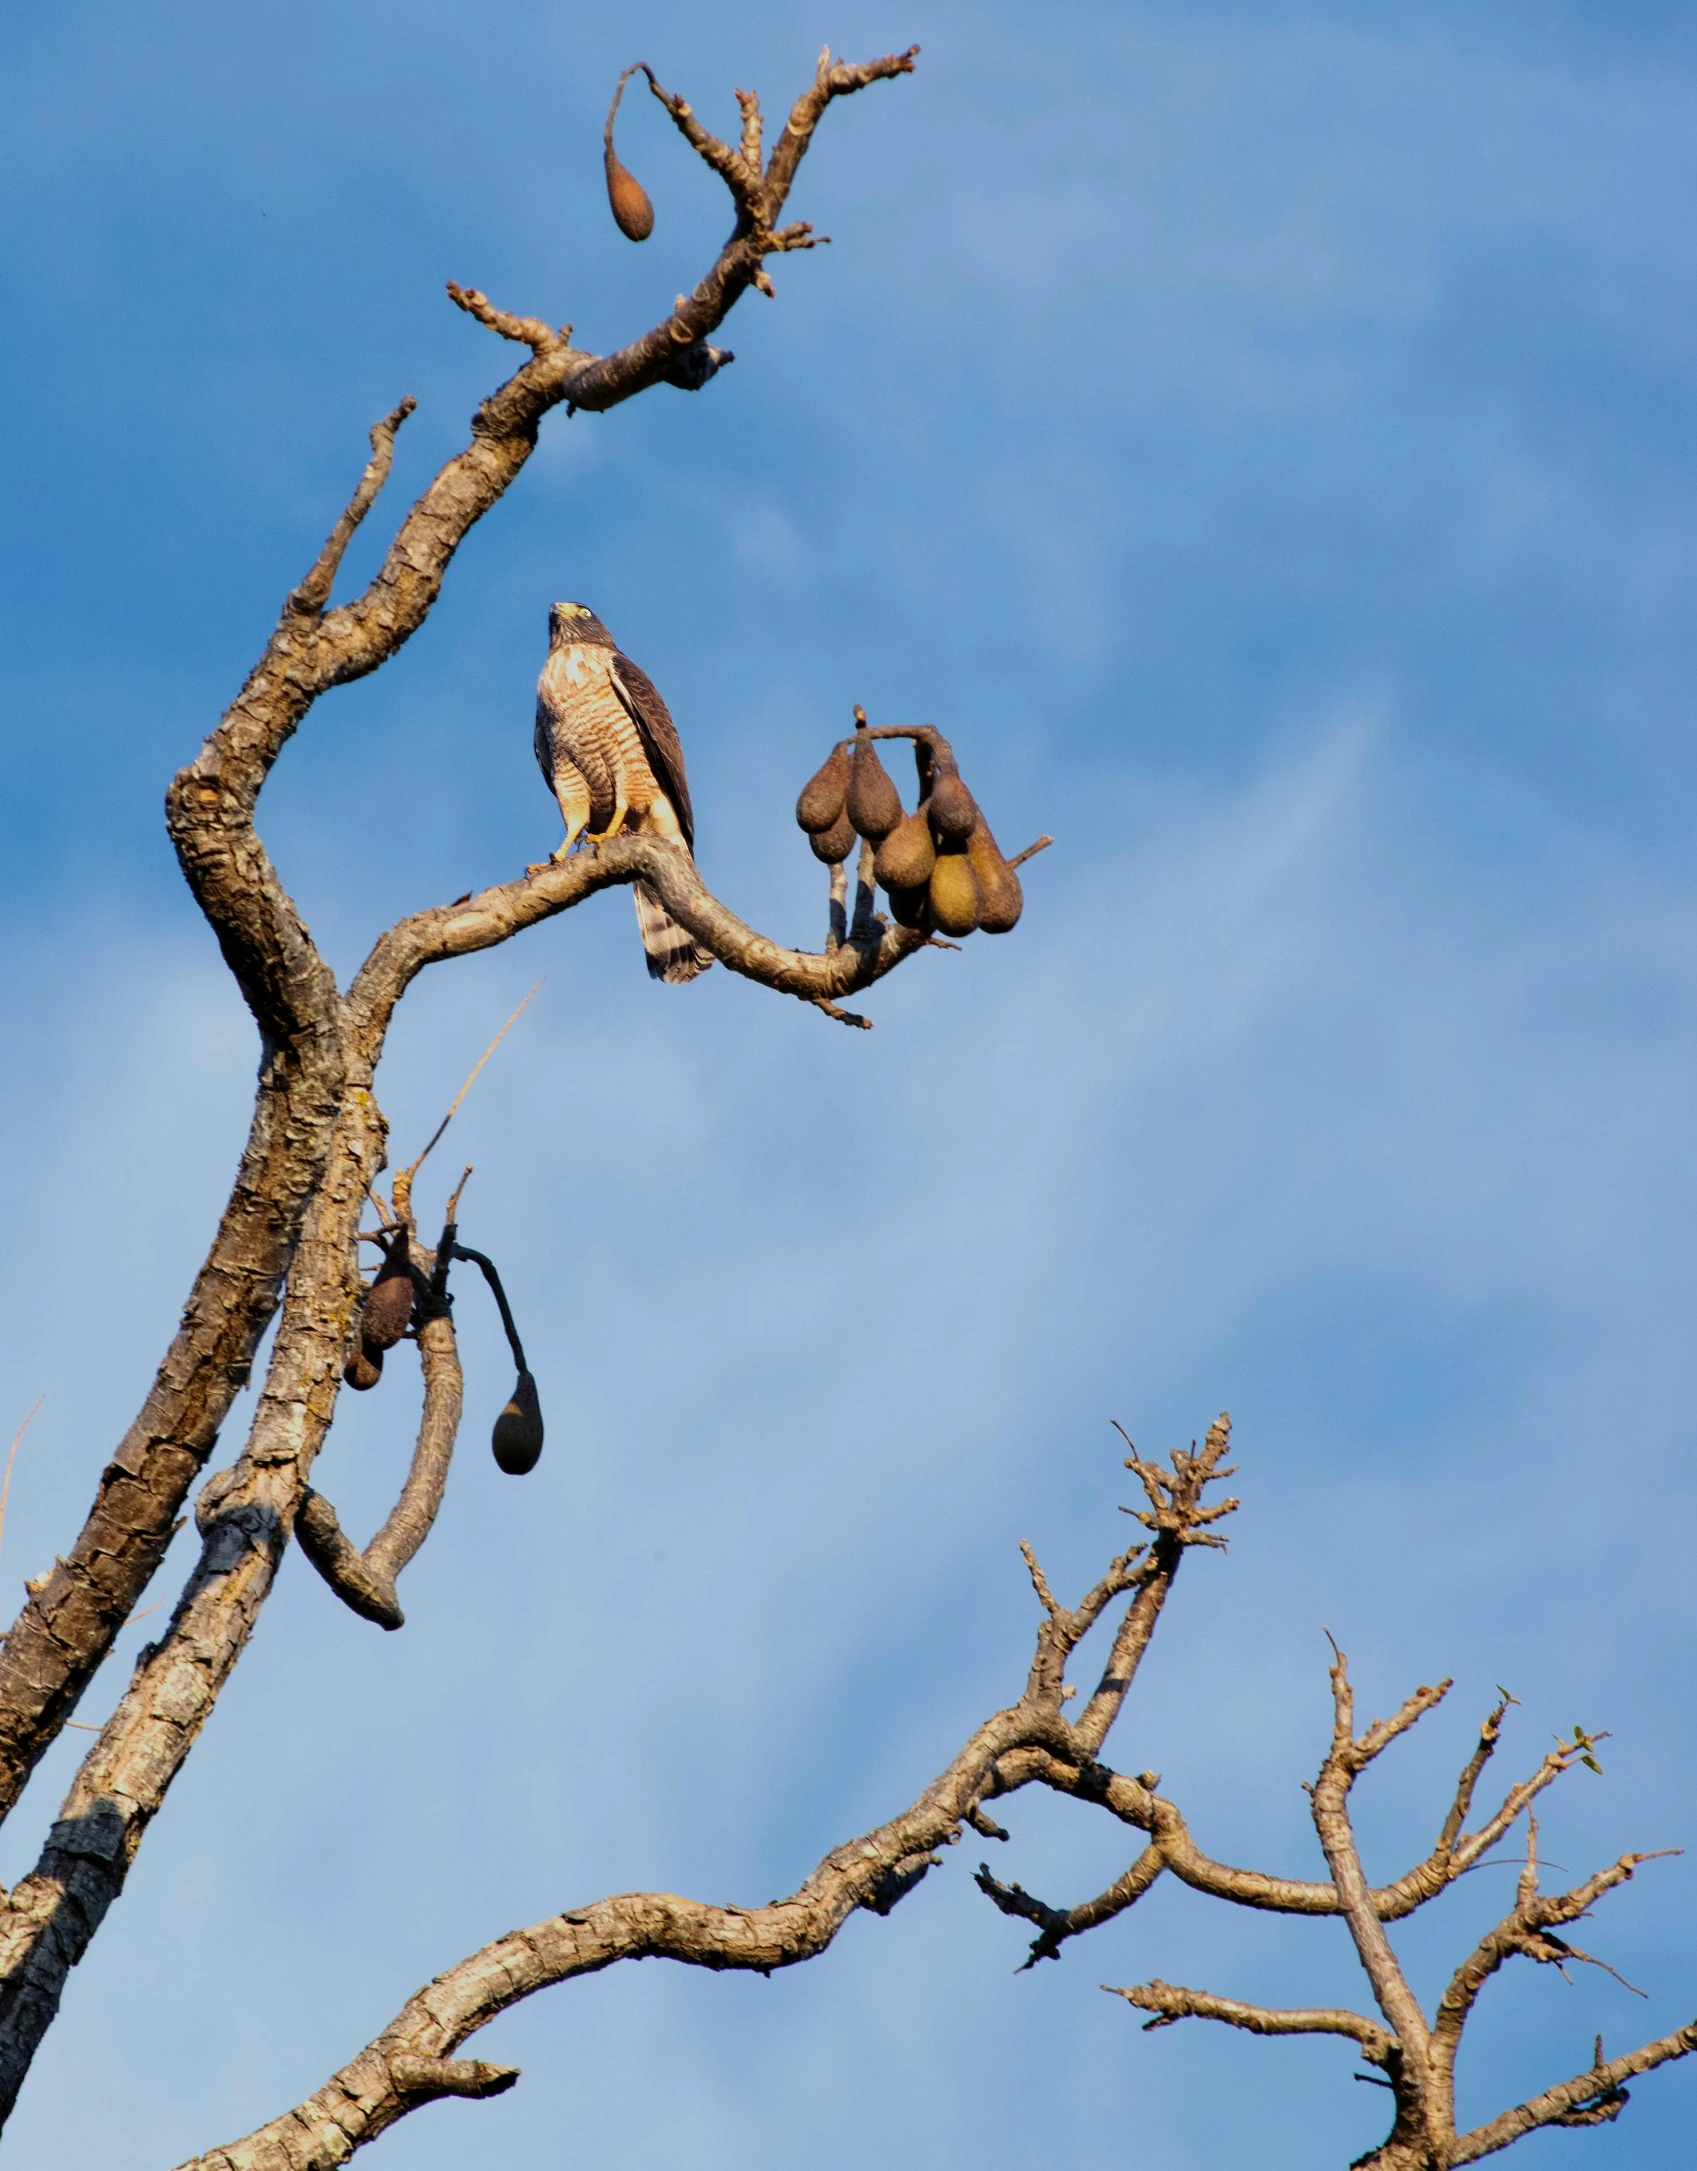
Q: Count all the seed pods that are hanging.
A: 12